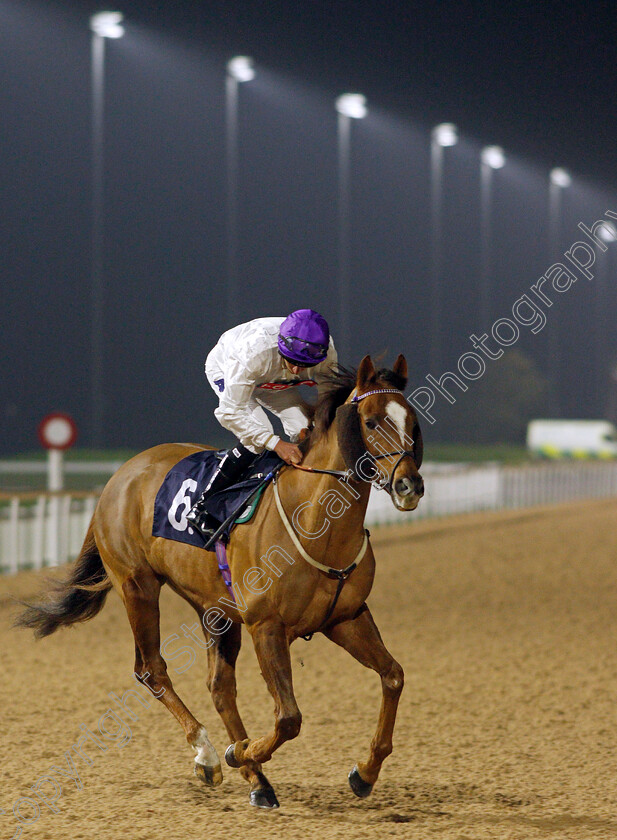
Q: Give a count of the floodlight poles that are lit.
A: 7